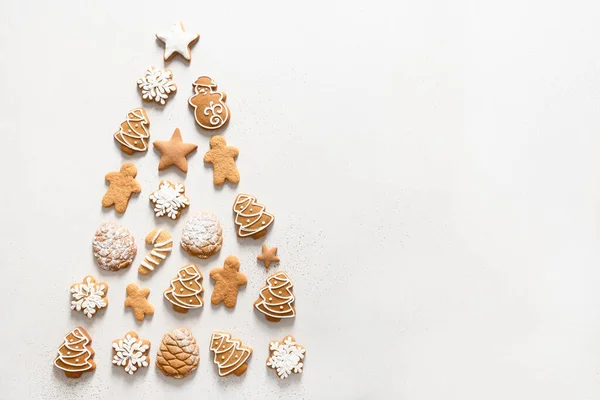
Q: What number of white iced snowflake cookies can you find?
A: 5